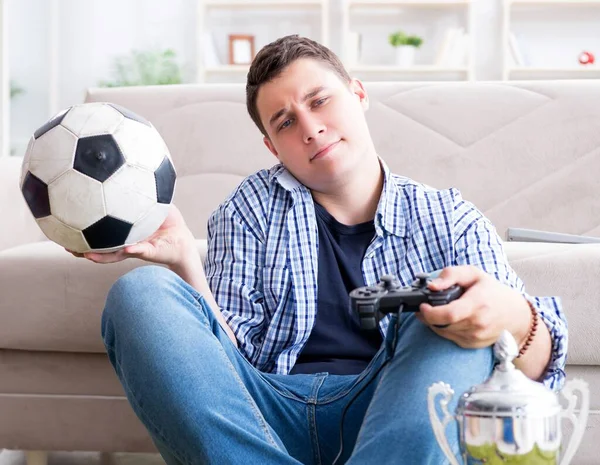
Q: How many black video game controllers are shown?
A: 1